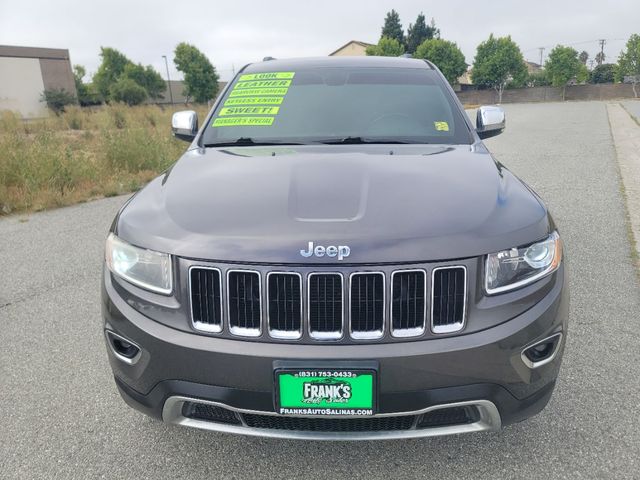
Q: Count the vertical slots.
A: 7